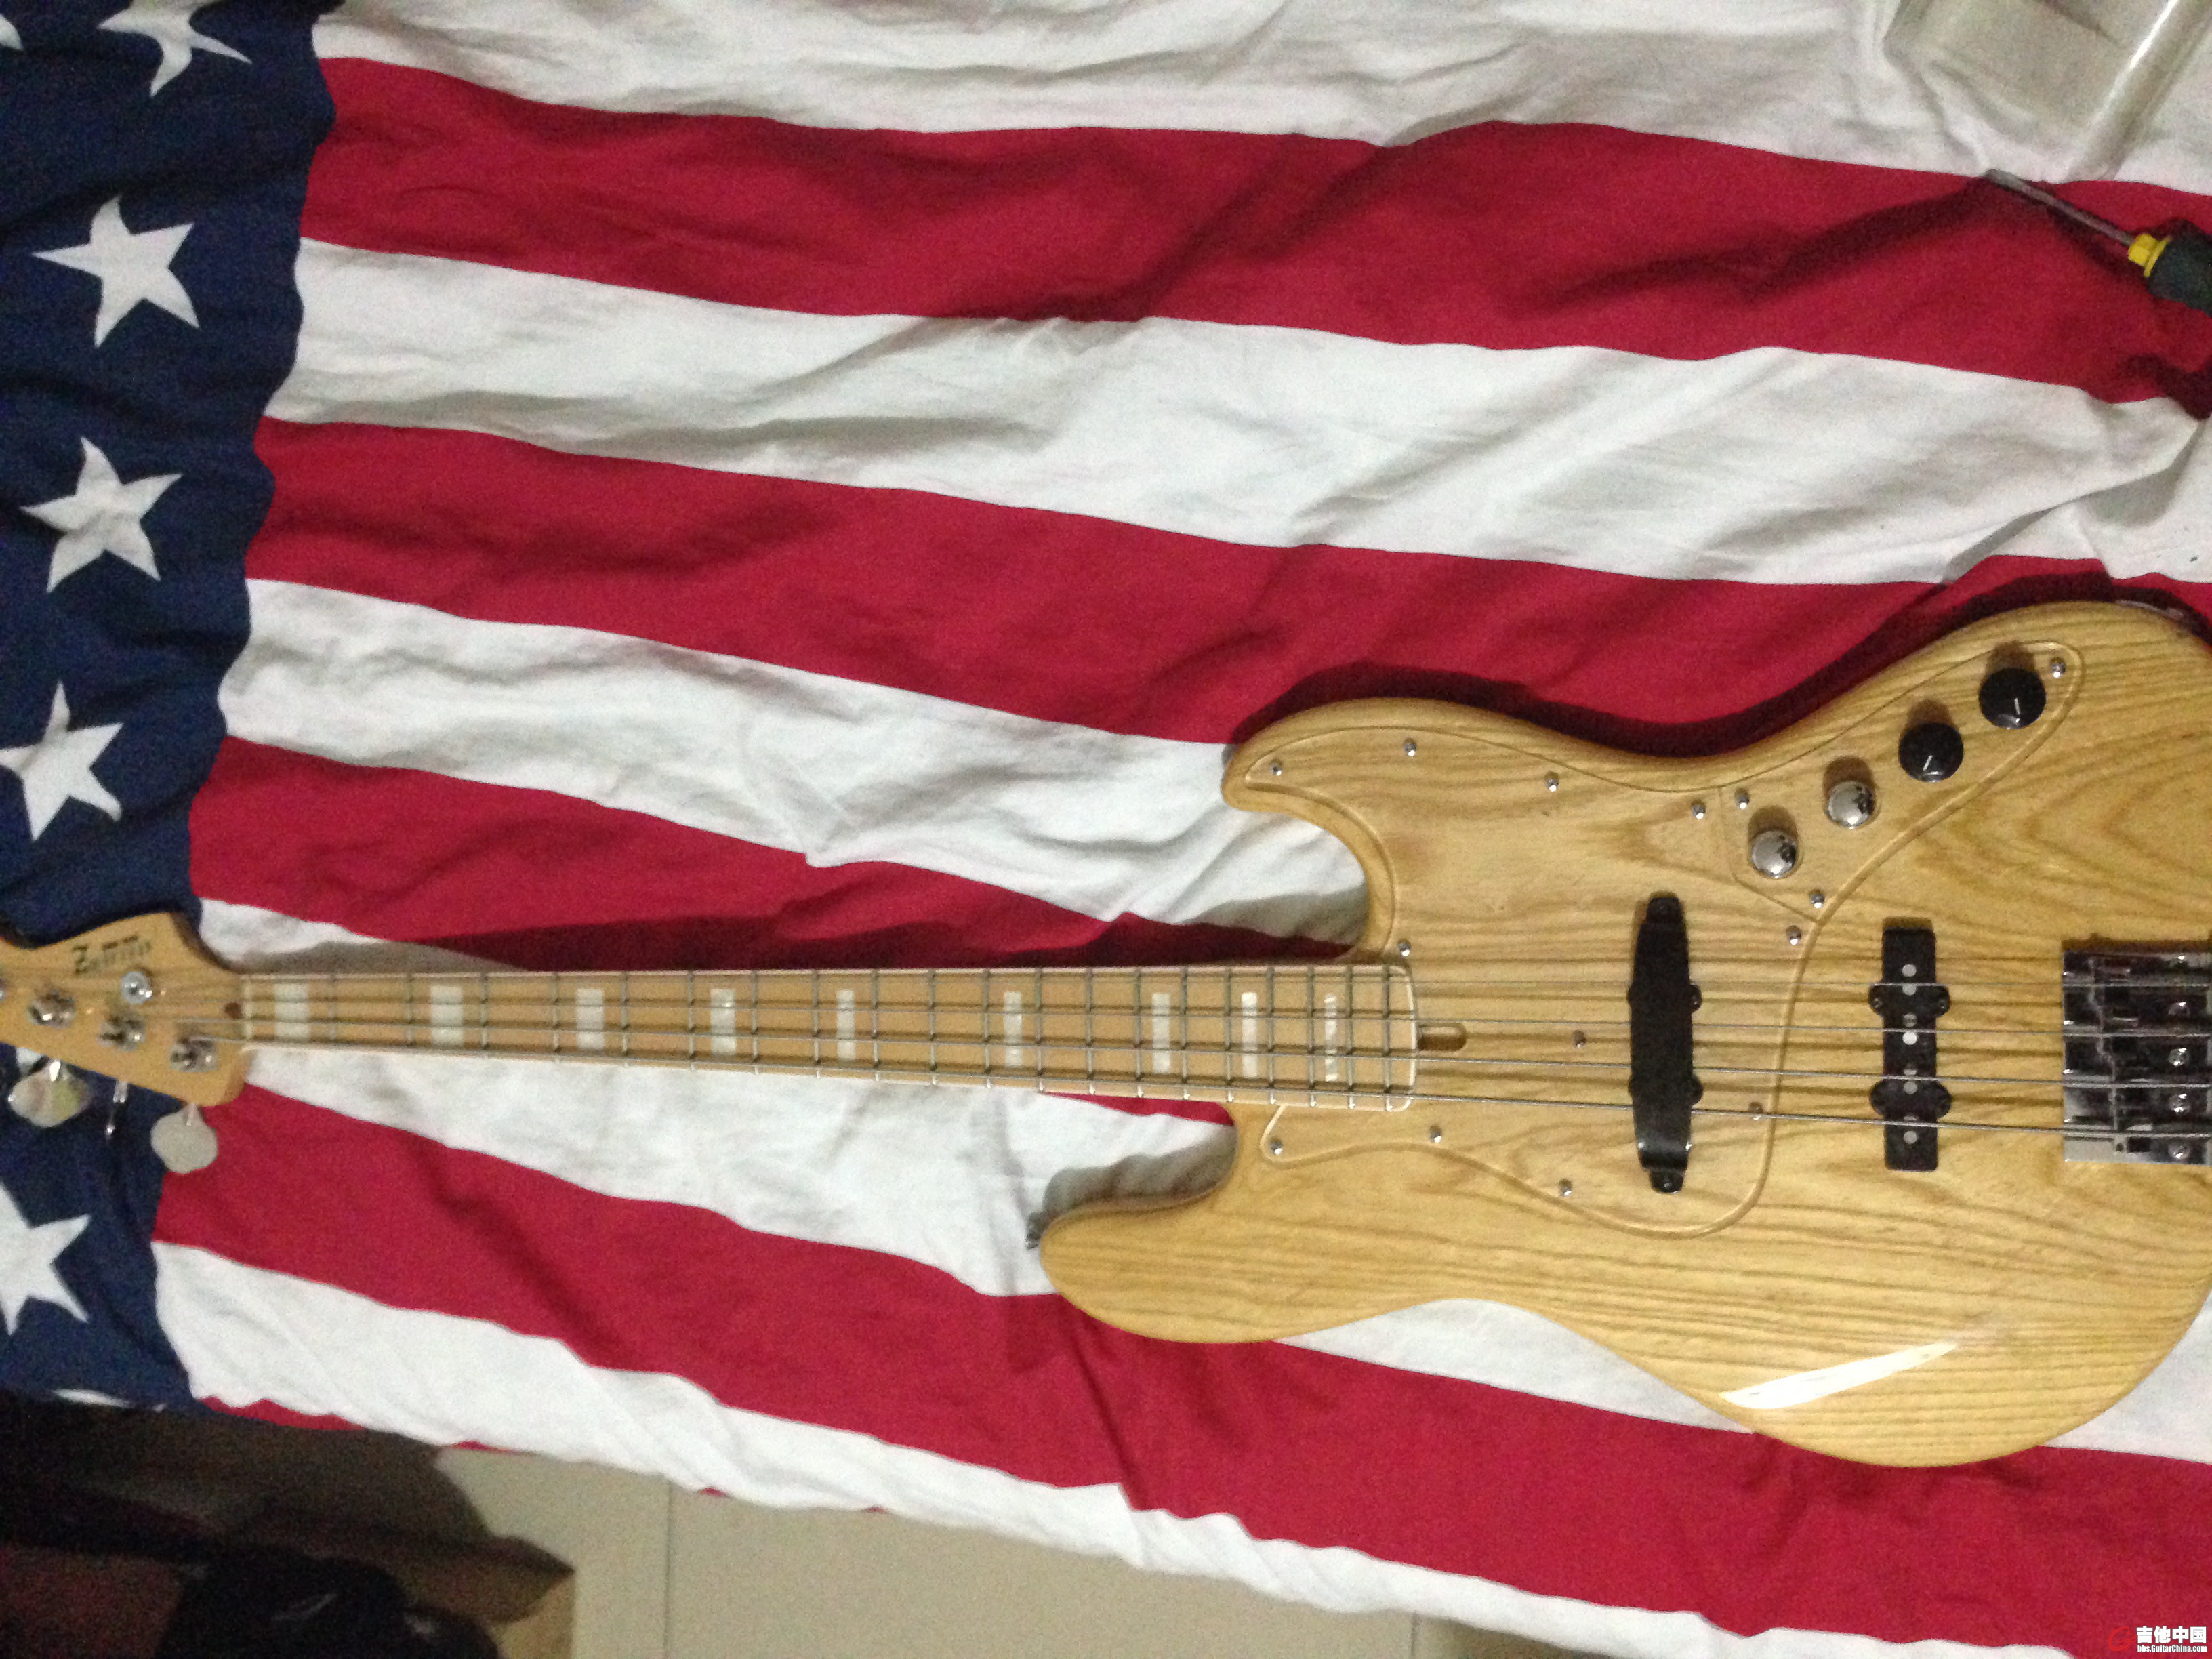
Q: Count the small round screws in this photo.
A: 14